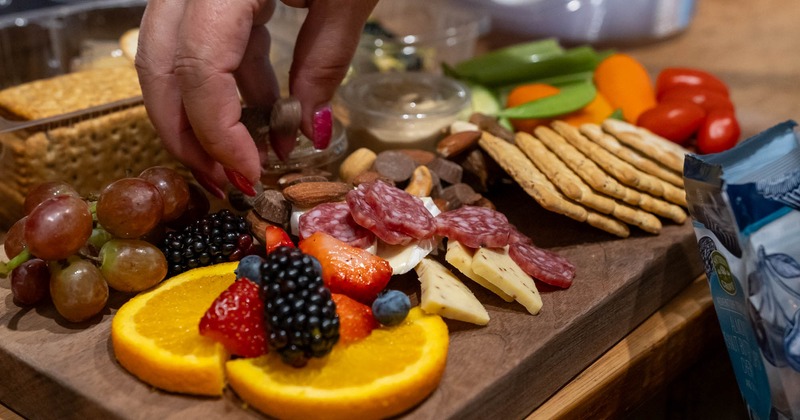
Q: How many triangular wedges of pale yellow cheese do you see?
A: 3